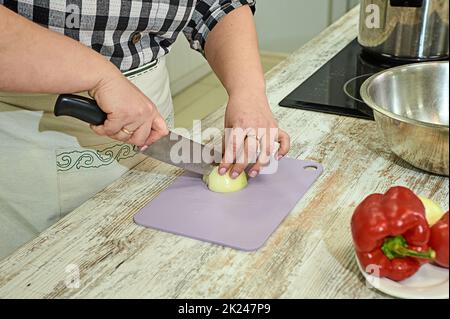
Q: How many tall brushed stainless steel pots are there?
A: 1